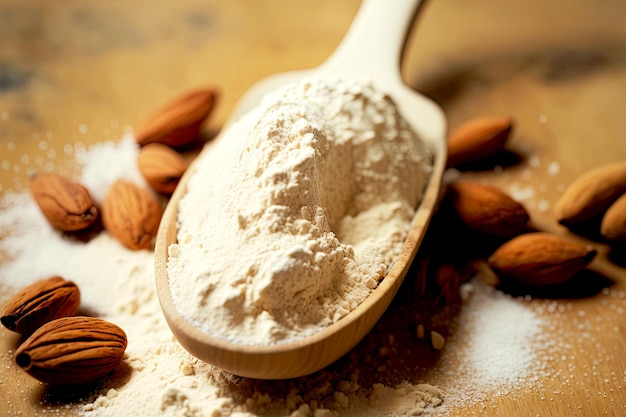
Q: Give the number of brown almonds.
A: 11